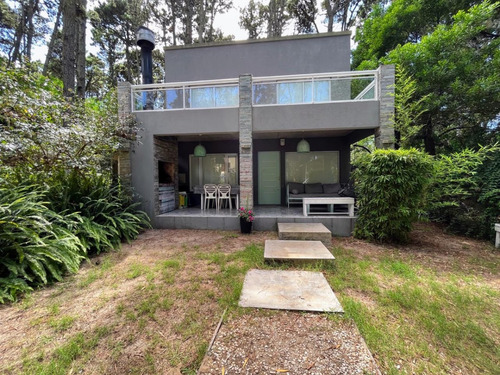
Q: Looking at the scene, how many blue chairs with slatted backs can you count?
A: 0